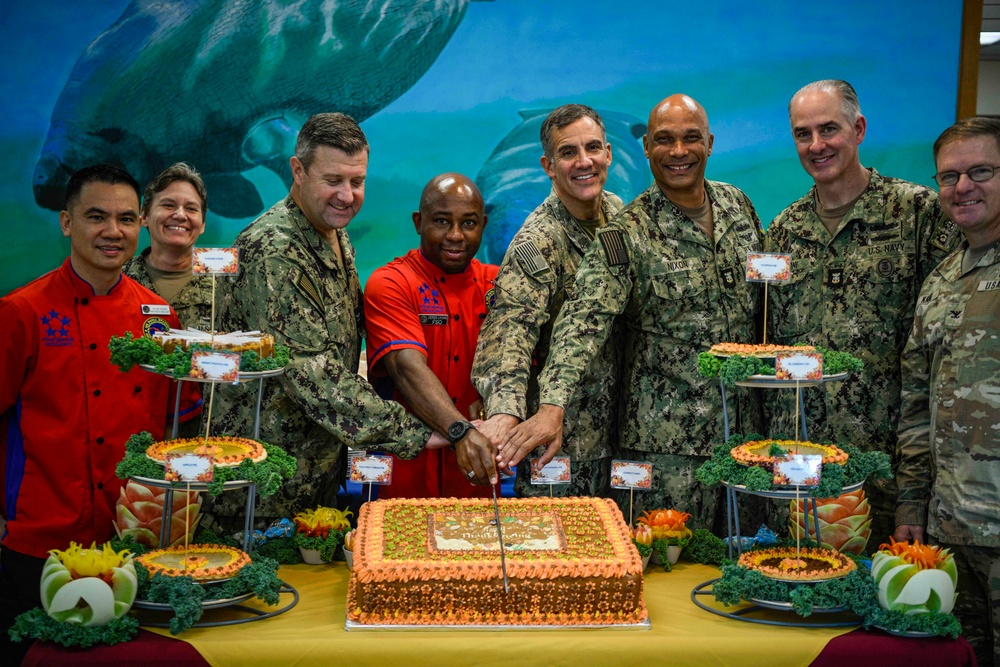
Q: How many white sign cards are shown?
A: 9